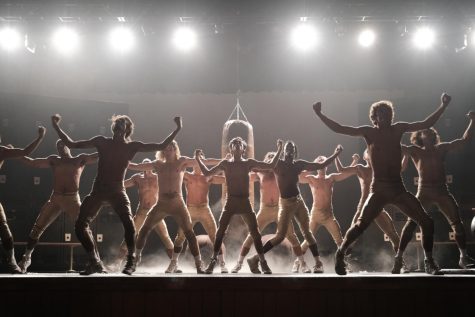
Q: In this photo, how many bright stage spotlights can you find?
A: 7